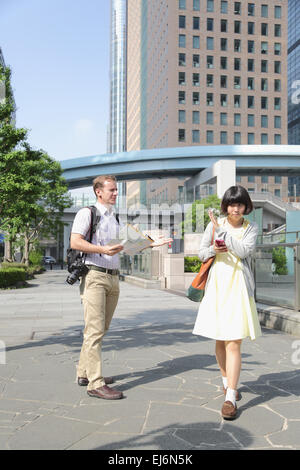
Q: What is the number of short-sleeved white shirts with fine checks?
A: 1